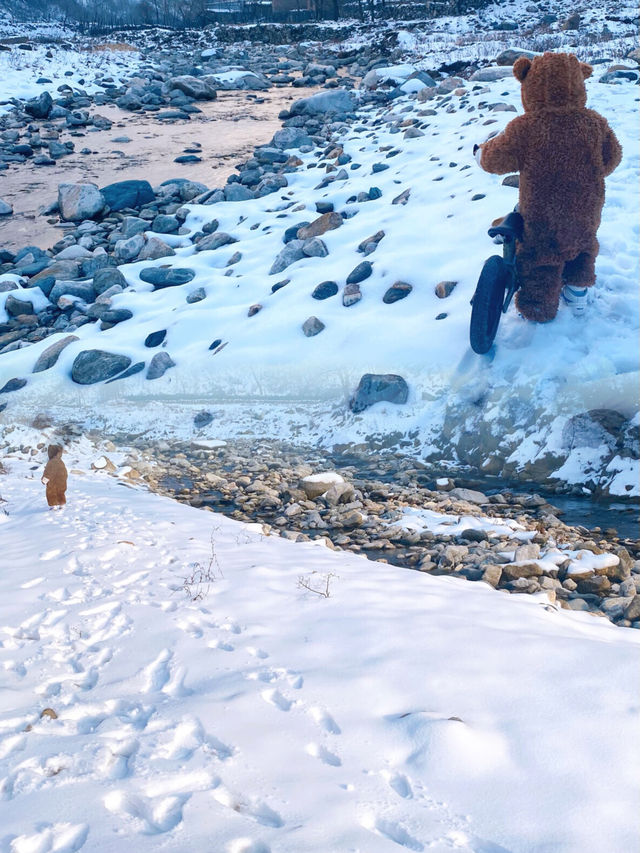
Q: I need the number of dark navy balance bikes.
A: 1